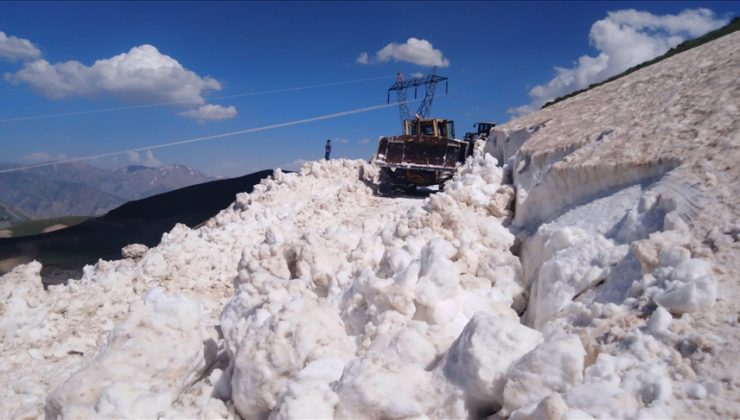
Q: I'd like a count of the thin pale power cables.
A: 2